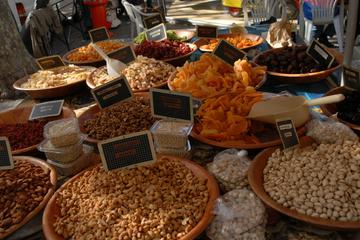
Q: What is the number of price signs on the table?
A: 15